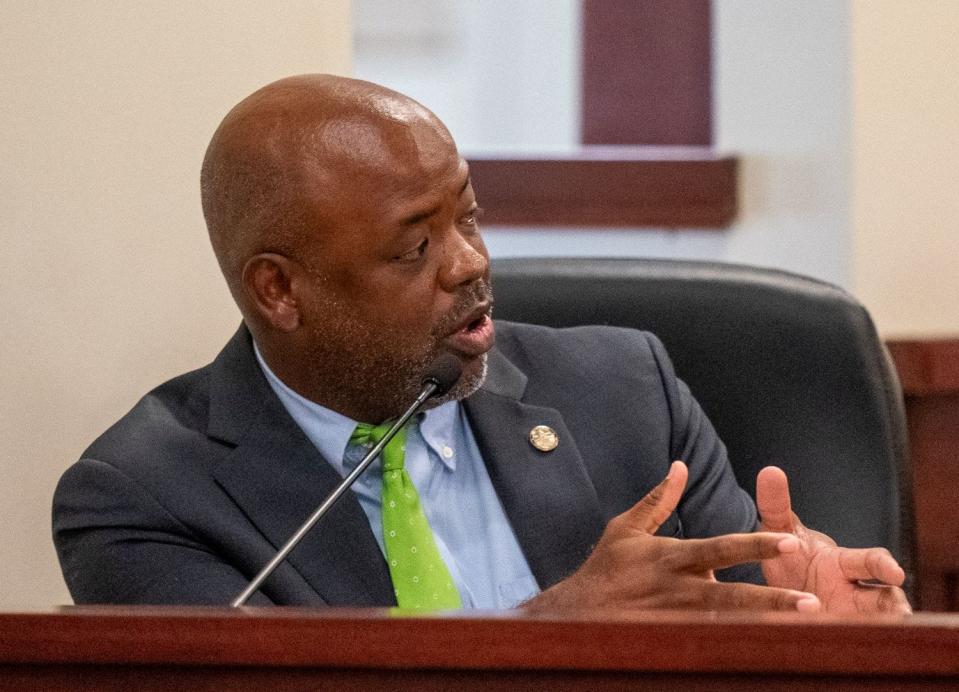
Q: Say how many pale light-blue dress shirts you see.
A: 1